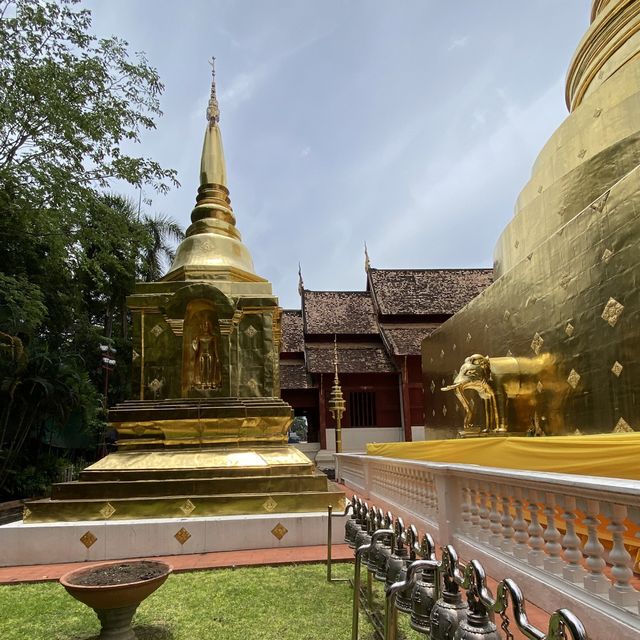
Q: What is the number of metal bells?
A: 11